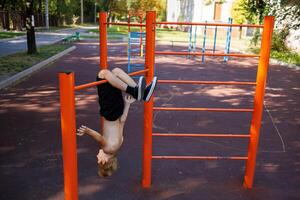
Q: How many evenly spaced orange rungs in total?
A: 6